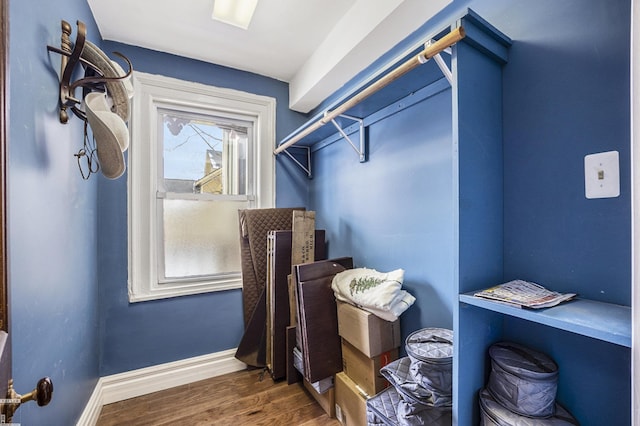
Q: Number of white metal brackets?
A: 3